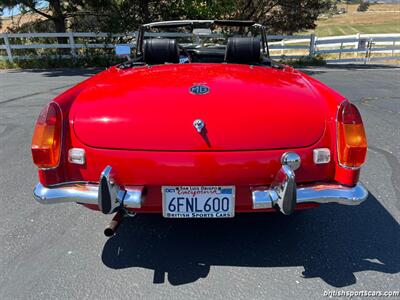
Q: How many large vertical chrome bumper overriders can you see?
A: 2